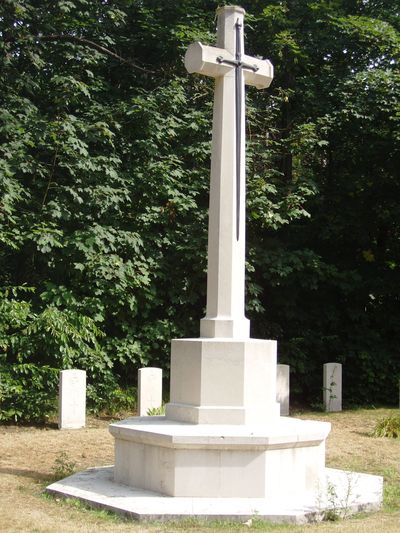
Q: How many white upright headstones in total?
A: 4